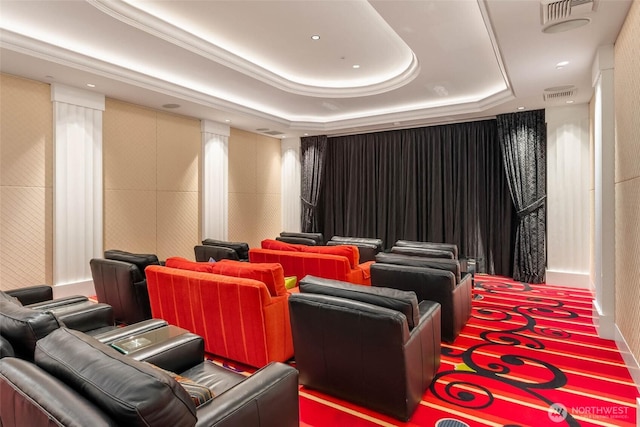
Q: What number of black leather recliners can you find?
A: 10